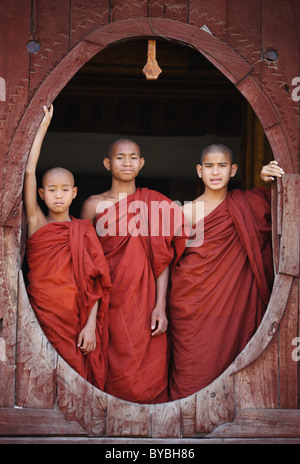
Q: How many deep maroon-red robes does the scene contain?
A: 3